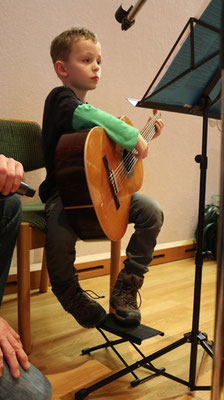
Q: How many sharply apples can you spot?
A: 0